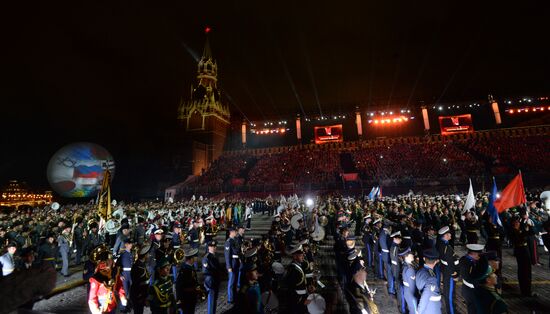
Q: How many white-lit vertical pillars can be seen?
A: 5